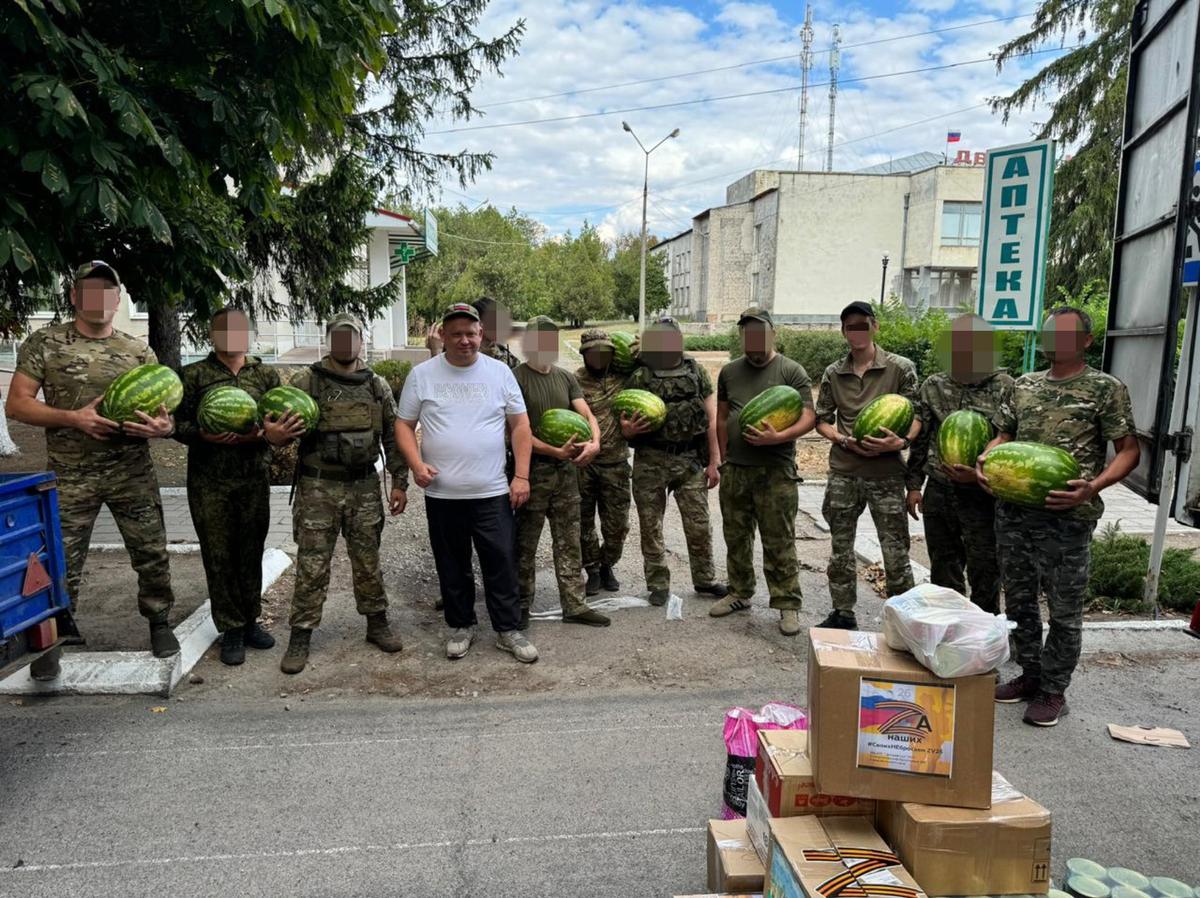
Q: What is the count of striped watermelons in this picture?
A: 10